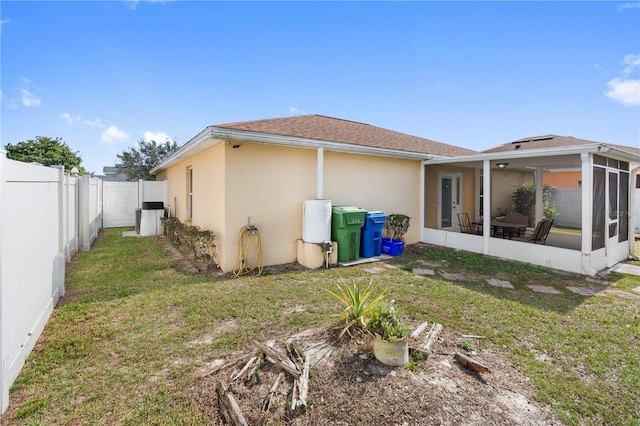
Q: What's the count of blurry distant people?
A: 0